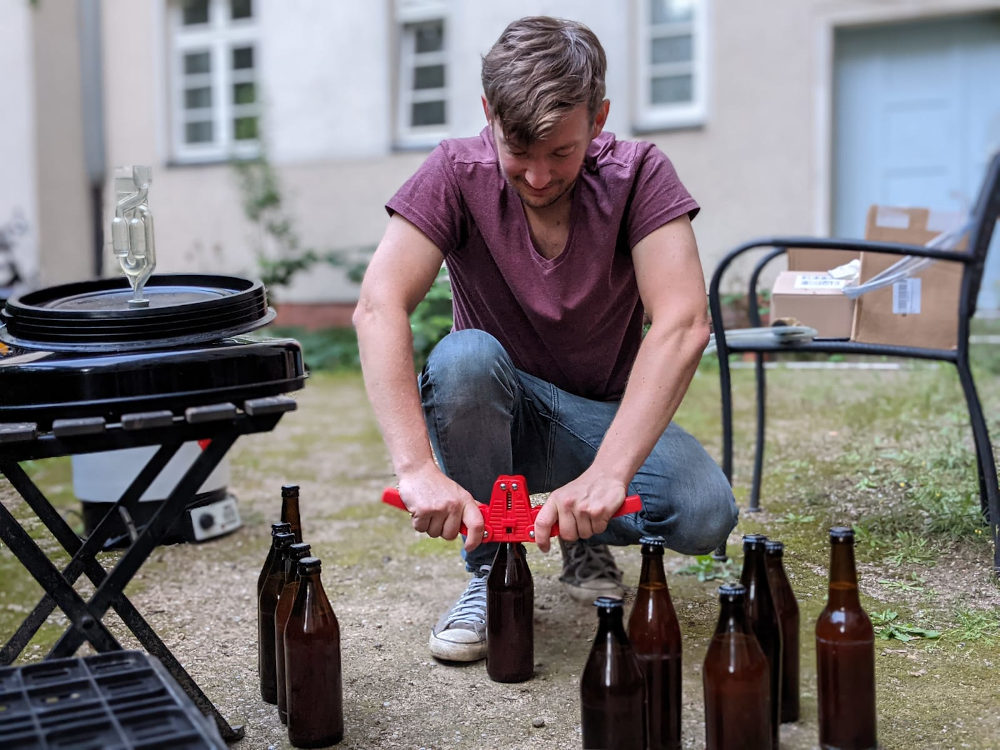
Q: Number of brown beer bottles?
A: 12